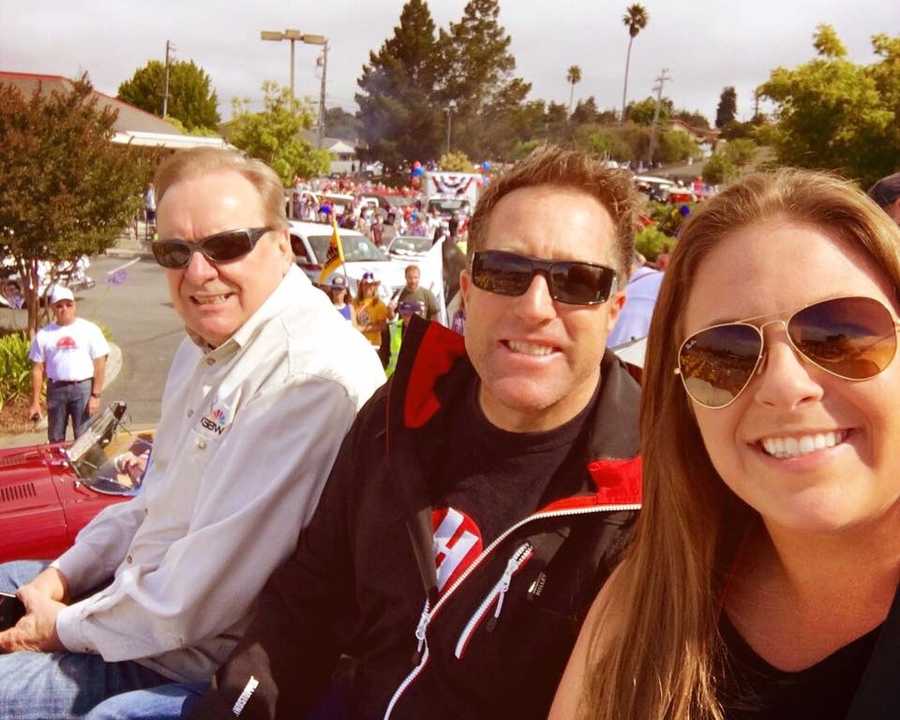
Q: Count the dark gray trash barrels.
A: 0